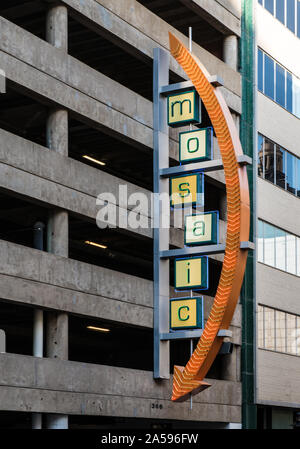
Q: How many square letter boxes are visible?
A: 6